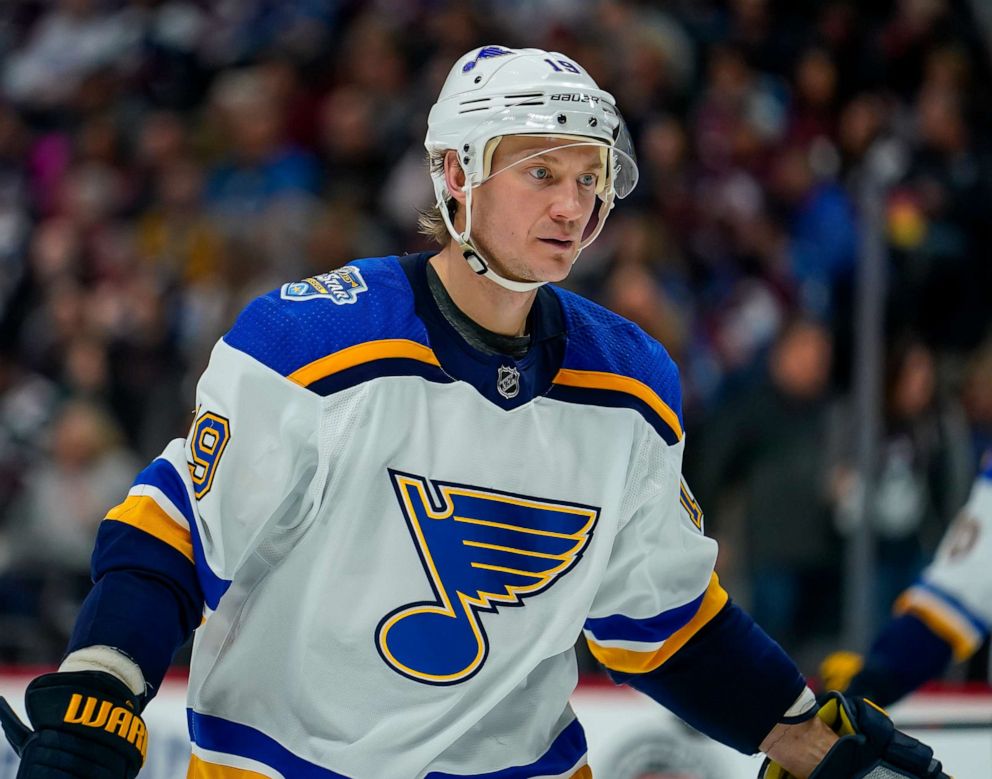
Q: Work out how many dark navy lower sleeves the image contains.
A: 3